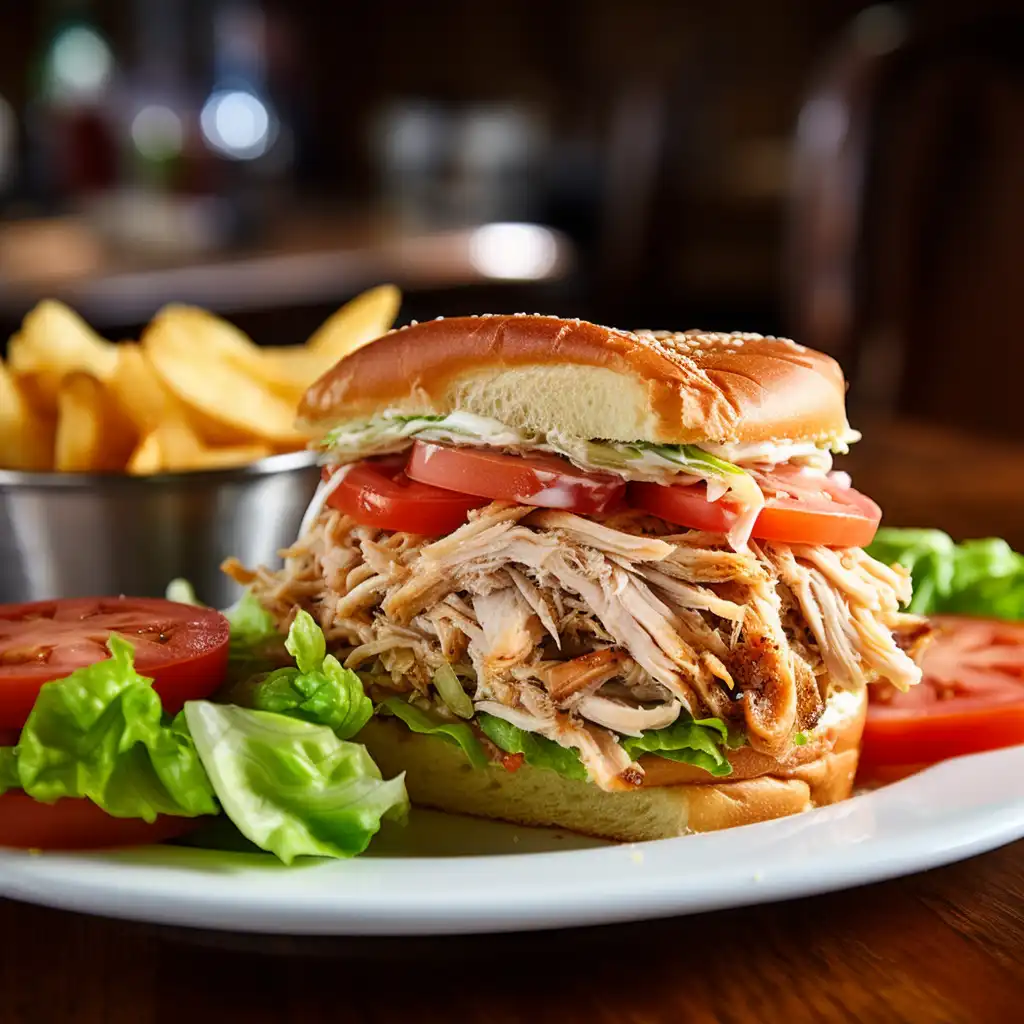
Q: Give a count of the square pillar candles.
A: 0